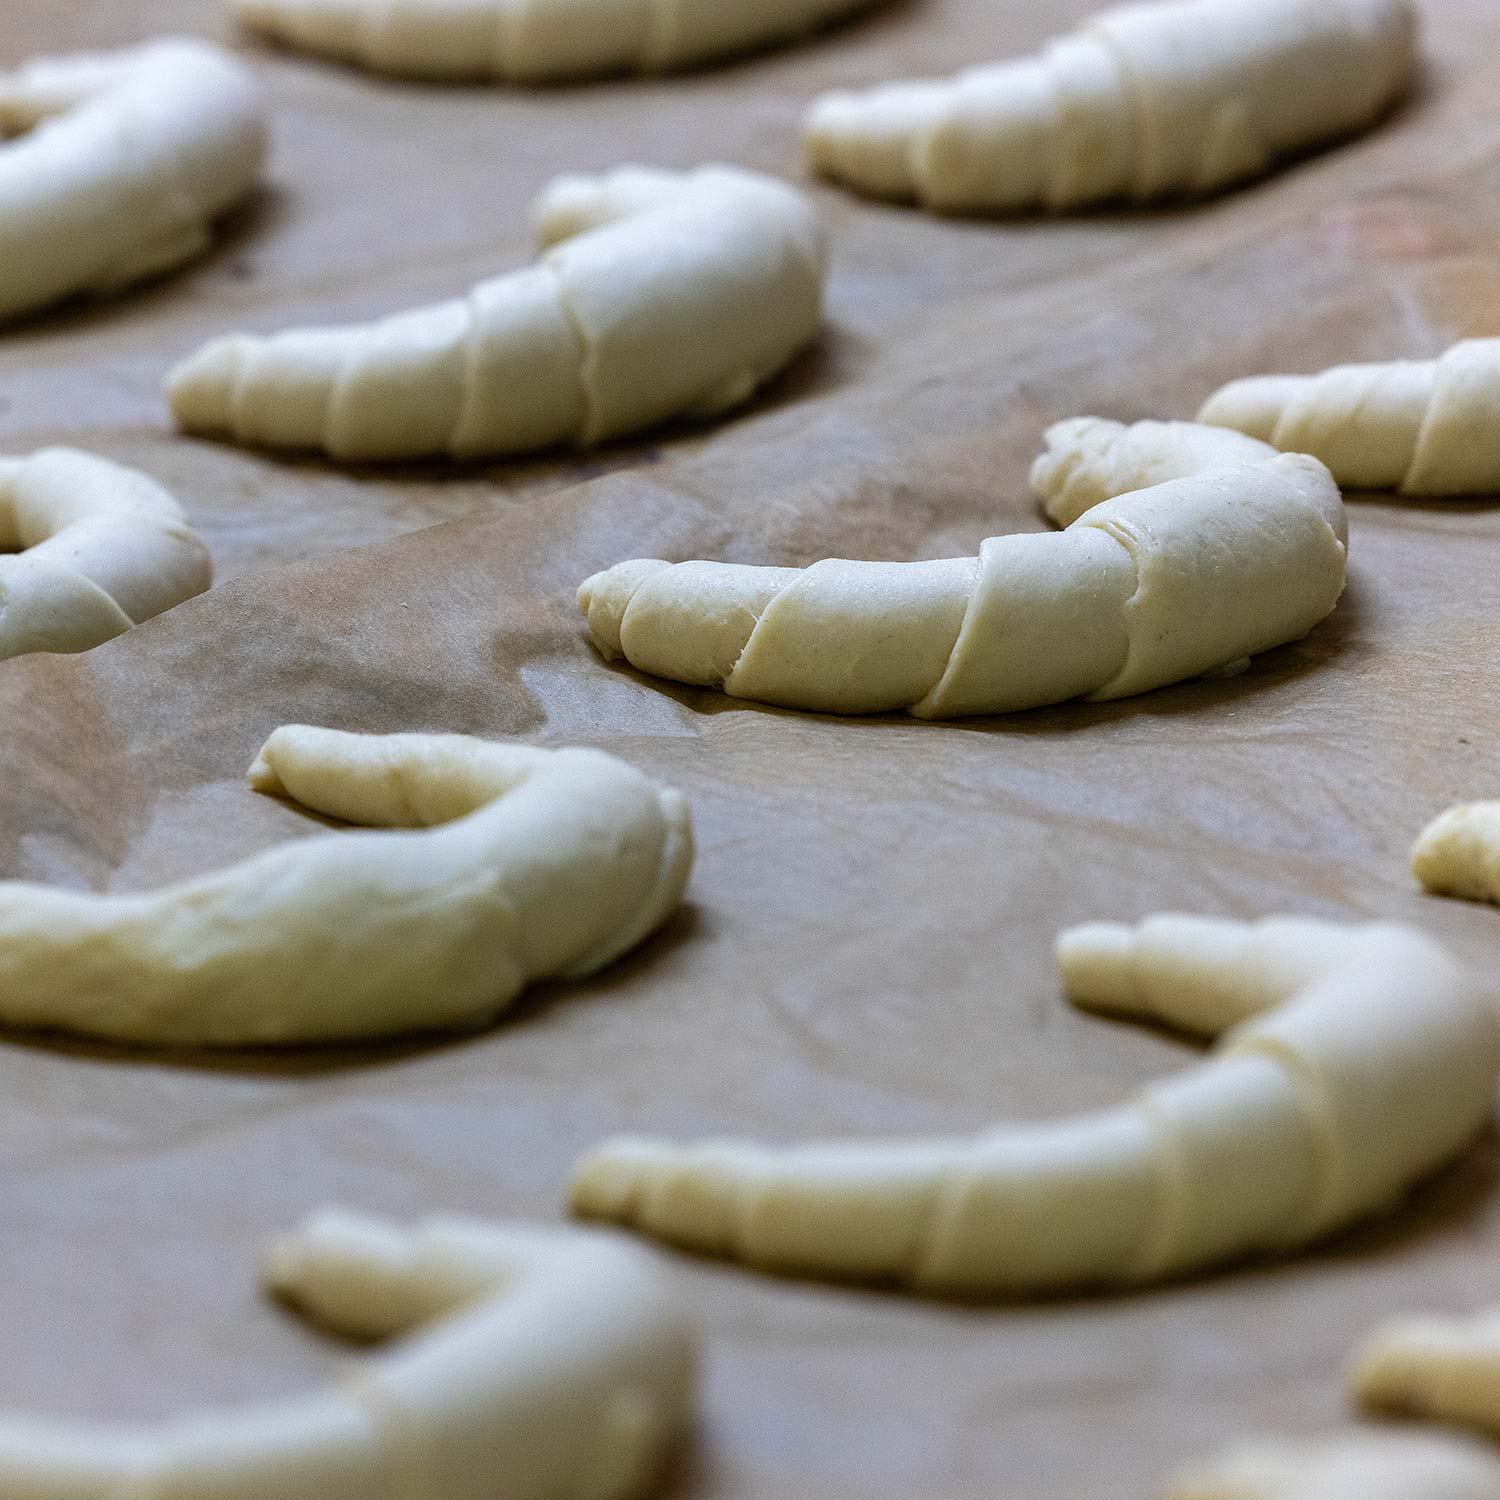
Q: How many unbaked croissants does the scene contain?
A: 13